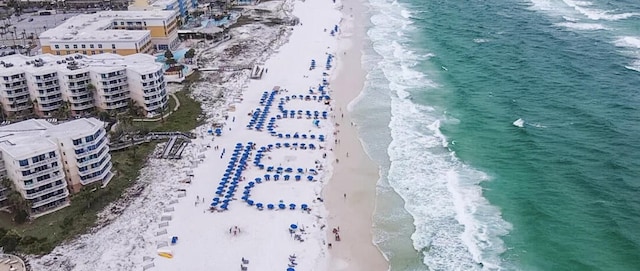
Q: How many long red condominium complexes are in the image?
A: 0